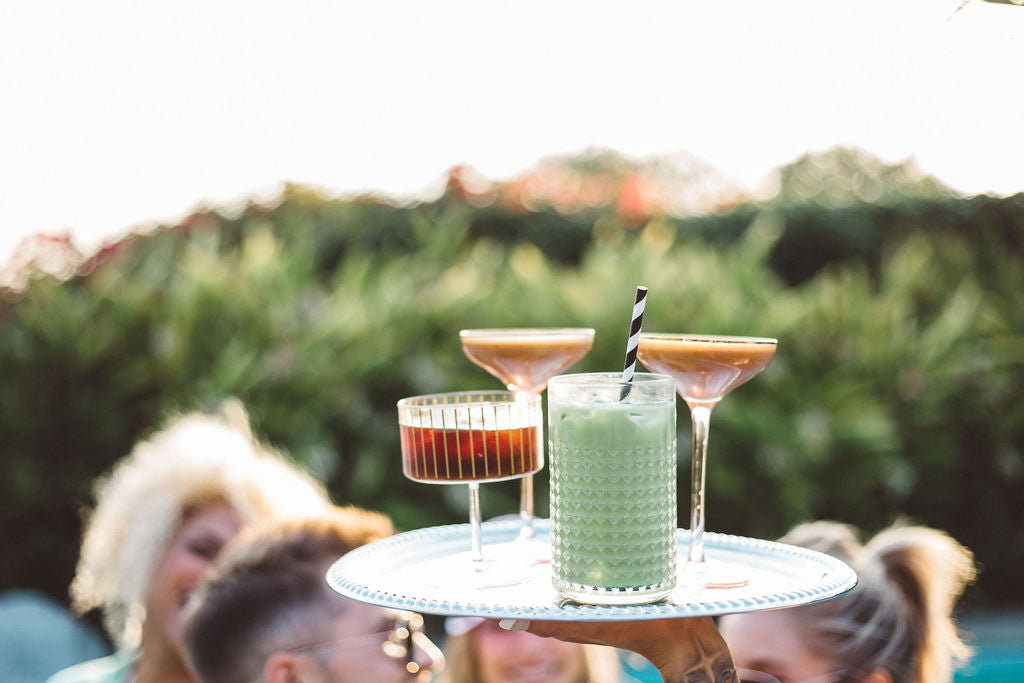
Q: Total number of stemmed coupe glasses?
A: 3